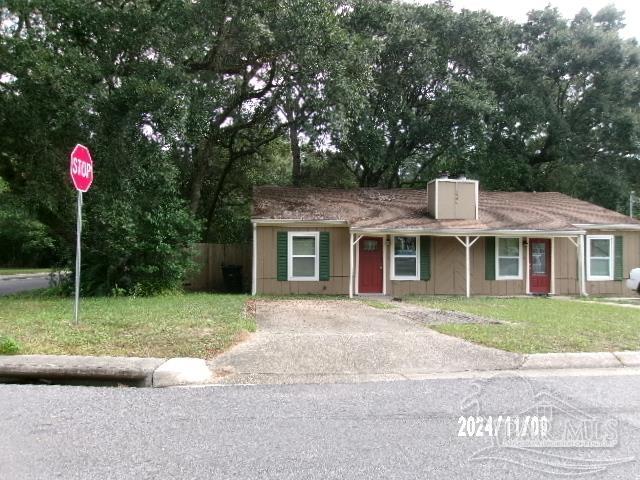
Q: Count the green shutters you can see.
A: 5